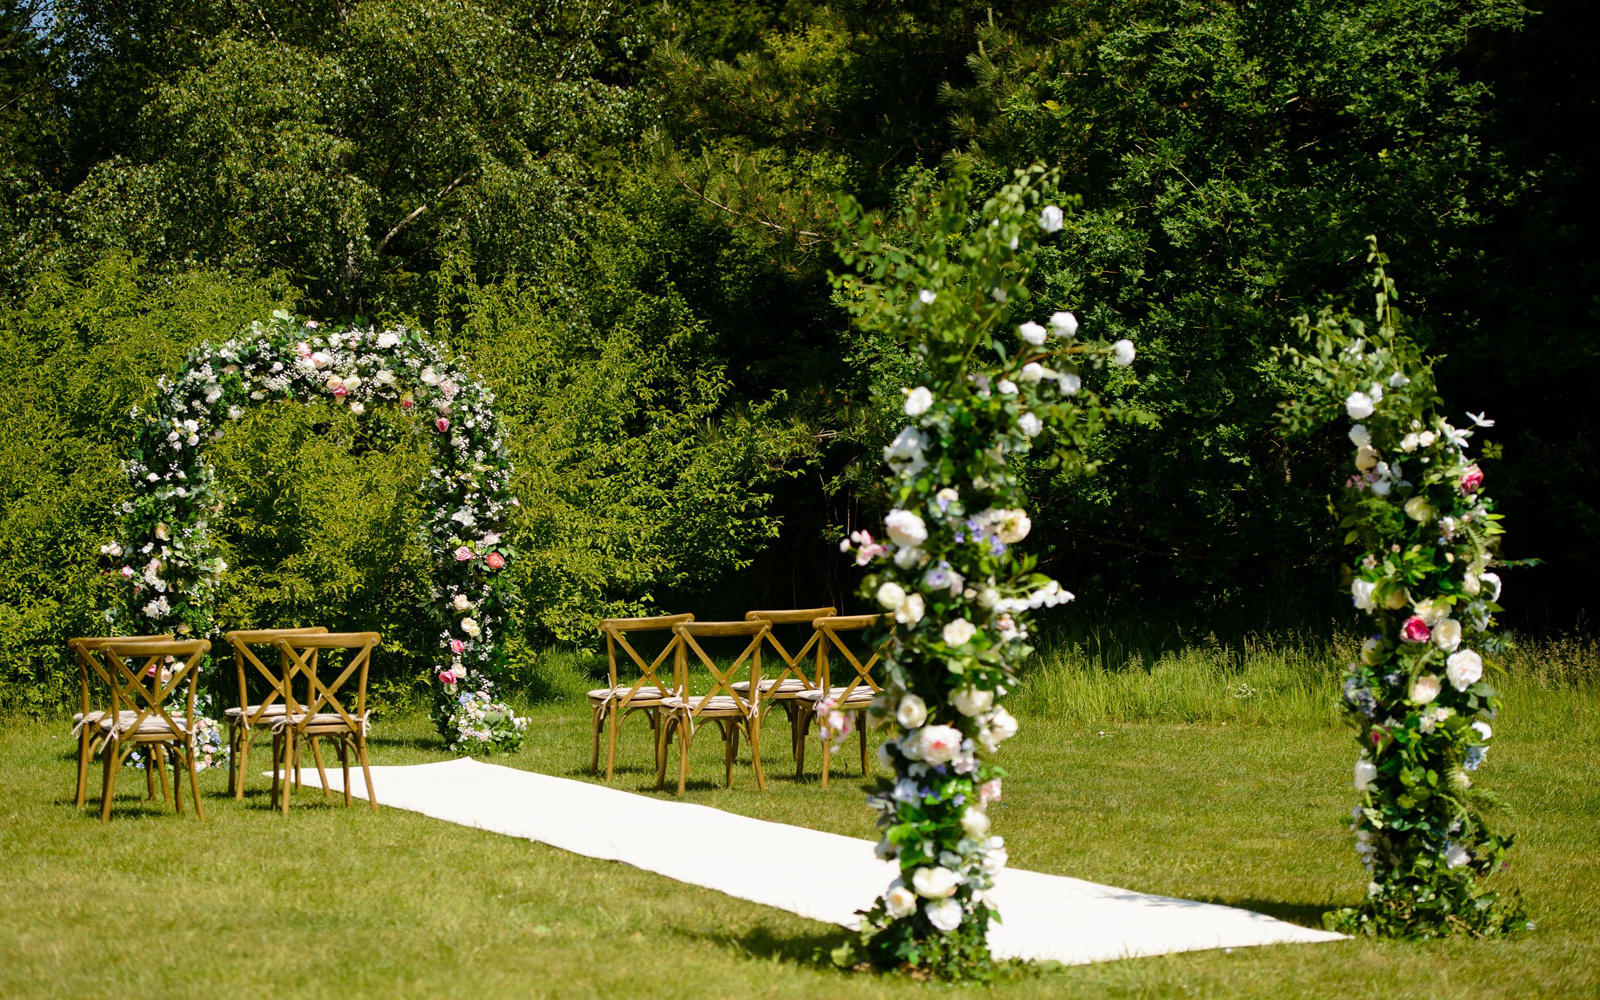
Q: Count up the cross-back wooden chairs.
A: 8